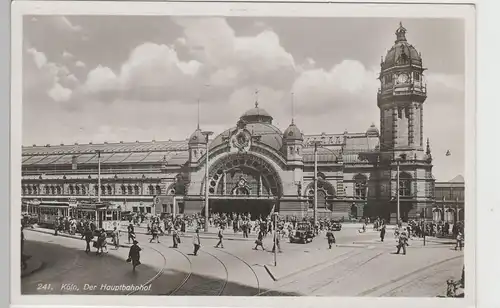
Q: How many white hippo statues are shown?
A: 0